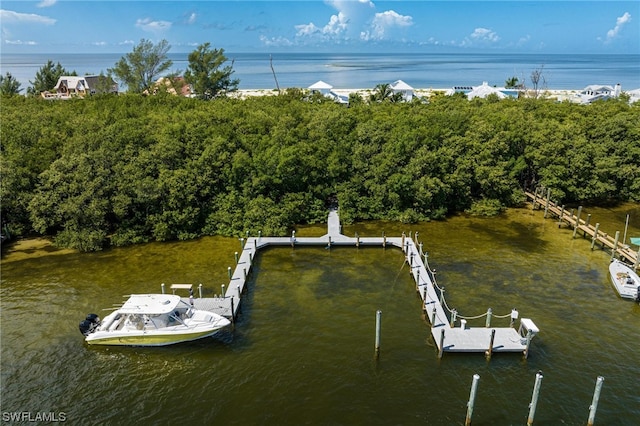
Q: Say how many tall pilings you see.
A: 4